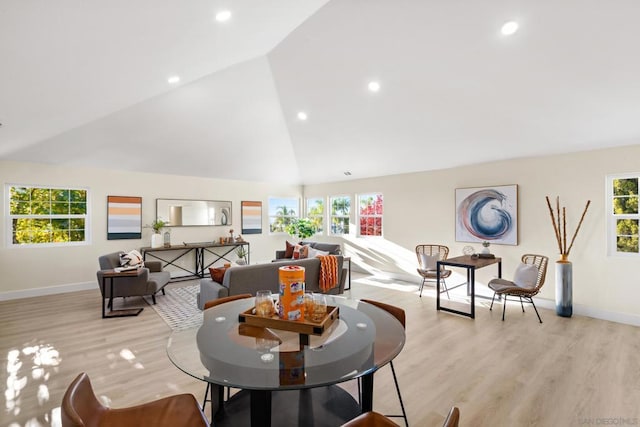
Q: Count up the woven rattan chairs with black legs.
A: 2